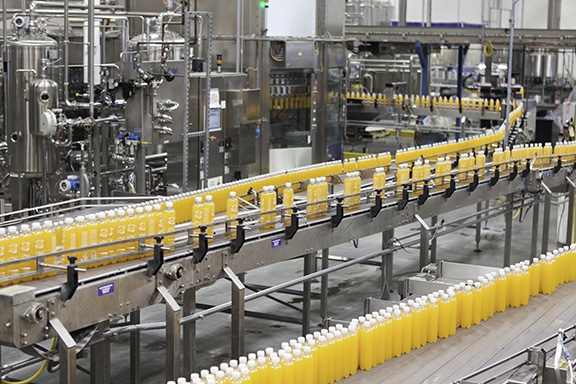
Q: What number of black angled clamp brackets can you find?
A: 15